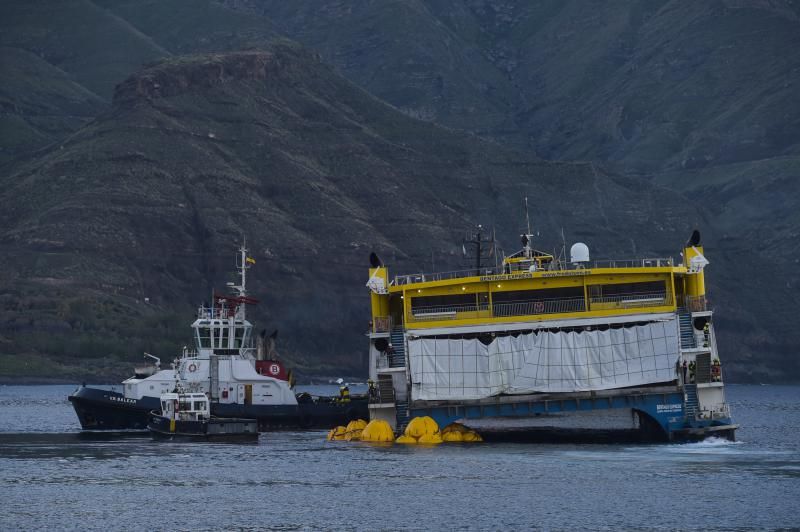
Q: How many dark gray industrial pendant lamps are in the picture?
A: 0